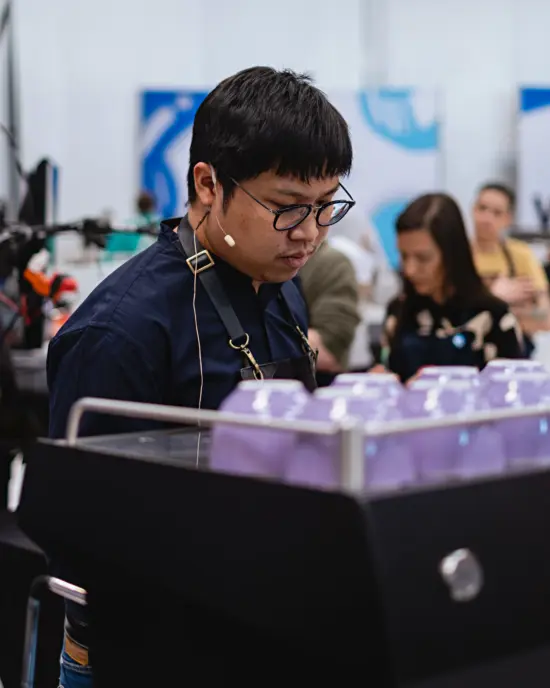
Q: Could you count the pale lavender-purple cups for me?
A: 7